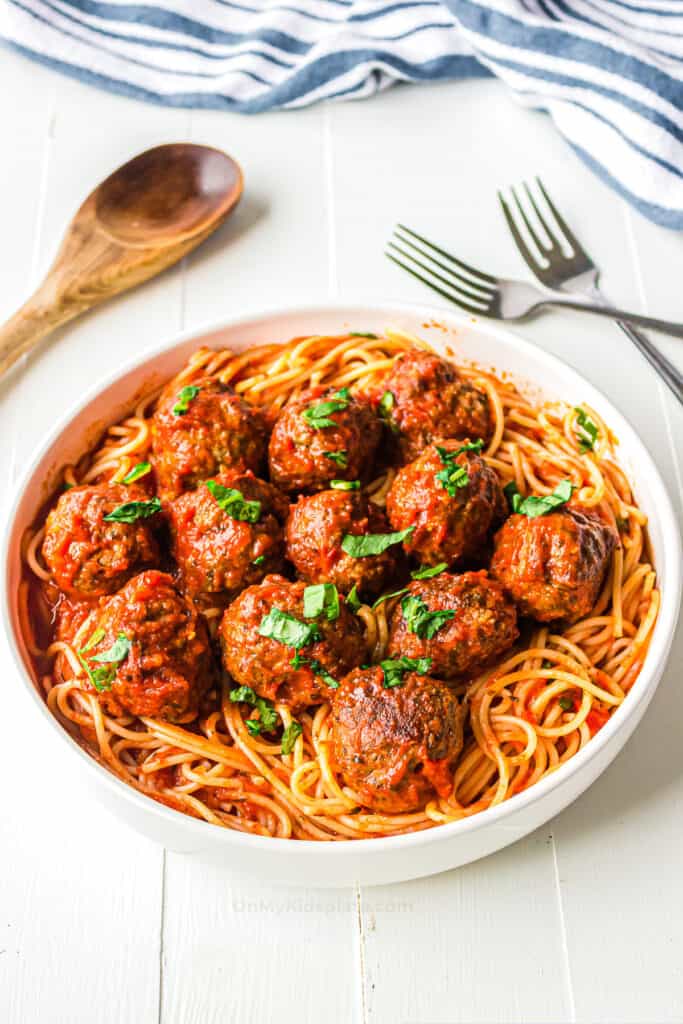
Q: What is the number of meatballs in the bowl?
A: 12